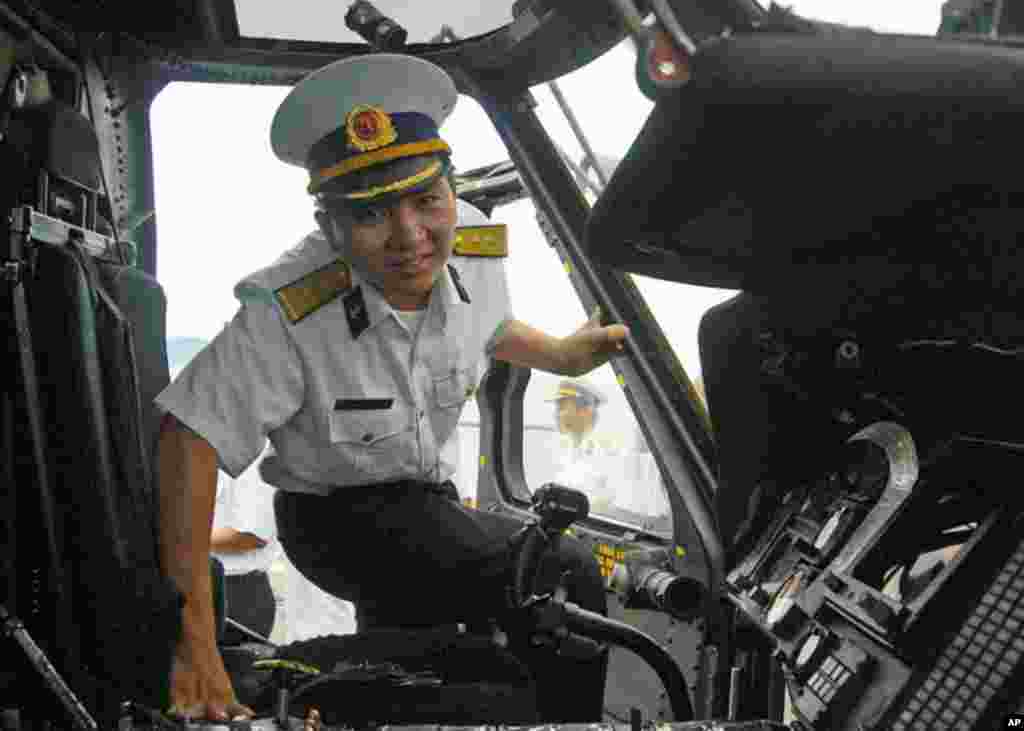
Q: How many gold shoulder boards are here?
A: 2